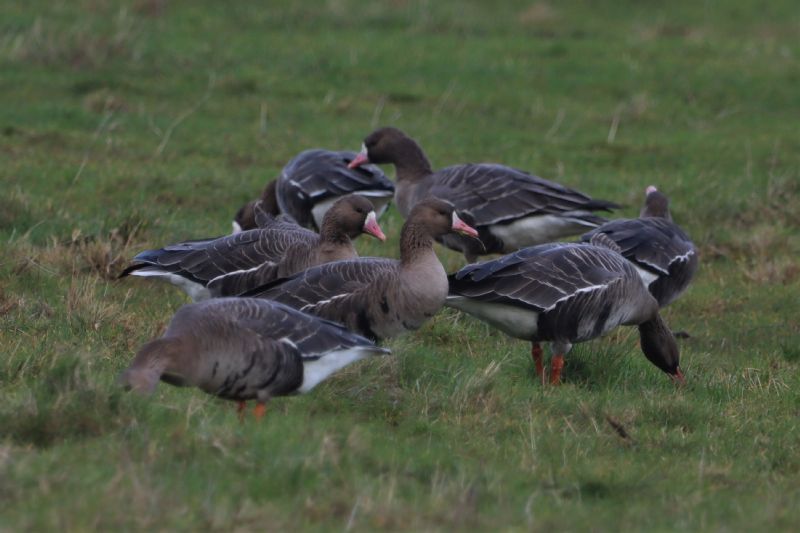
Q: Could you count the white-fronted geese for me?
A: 7